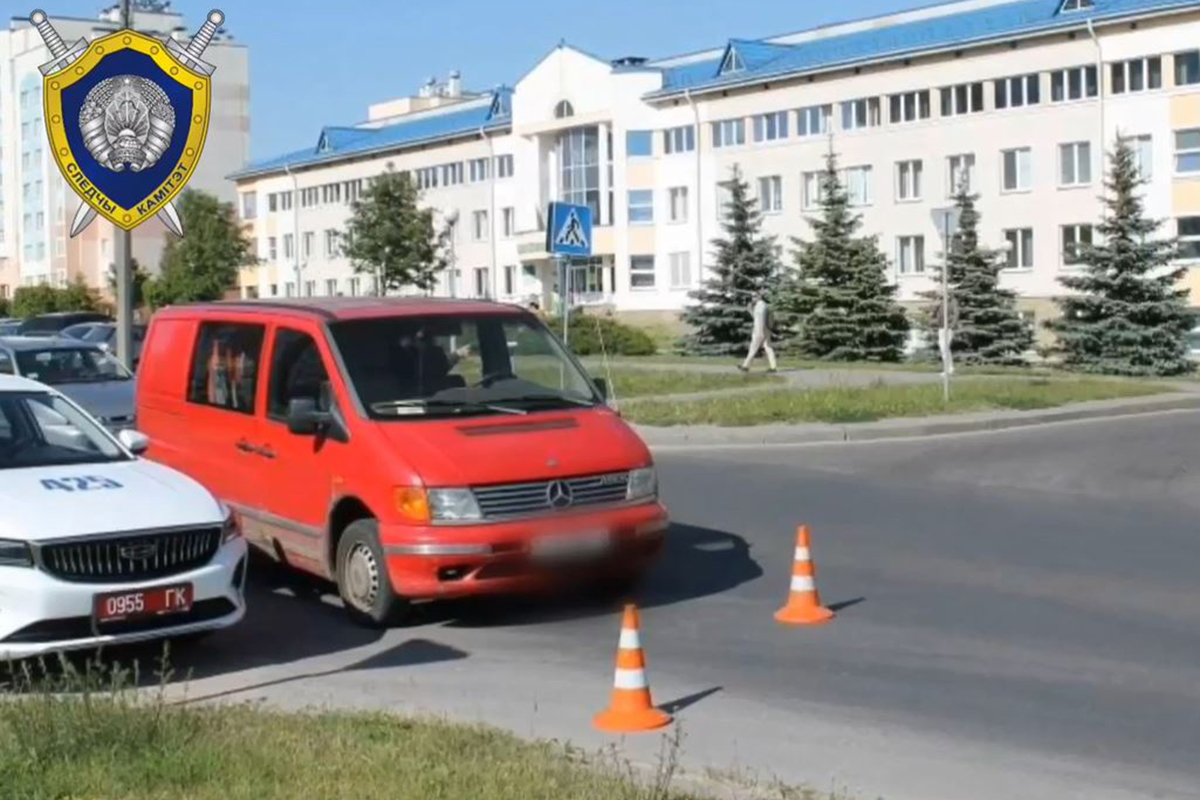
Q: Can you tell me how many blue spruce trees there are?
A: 4